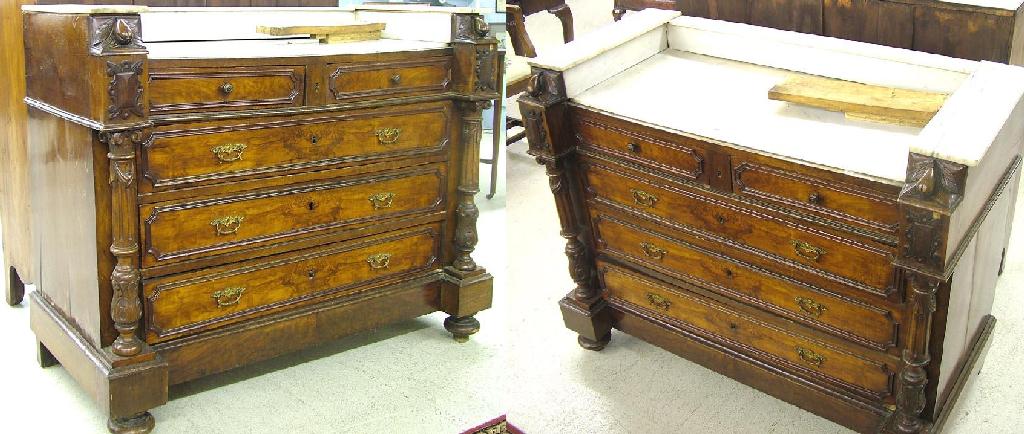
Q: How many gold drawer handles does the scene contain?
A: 12